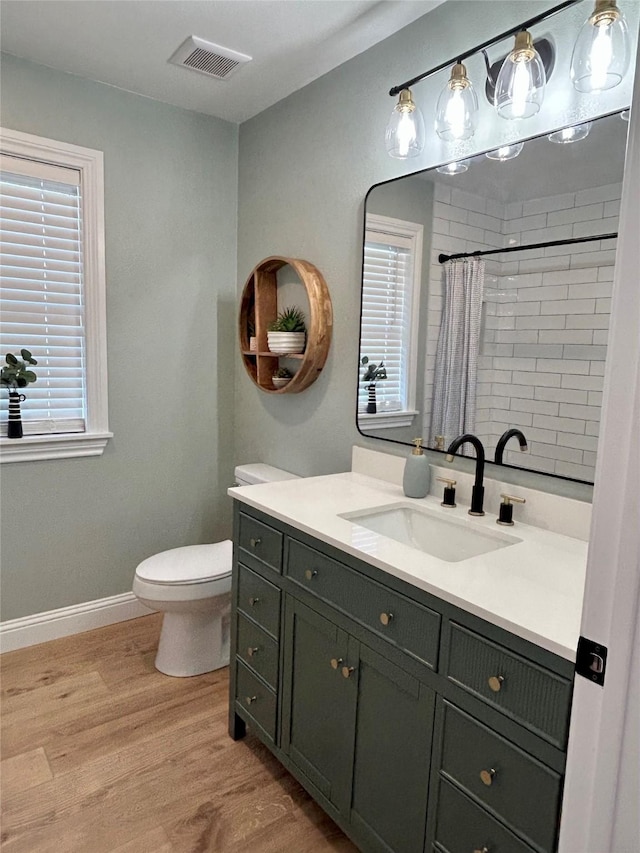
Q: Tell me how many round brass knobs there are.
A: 11